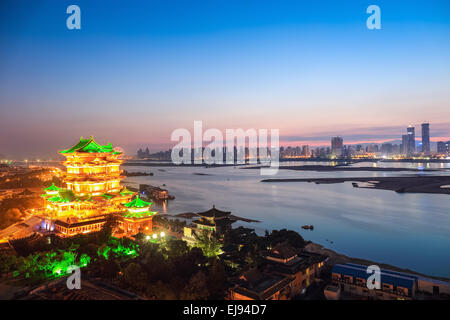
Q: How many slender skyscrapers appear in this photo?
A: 2